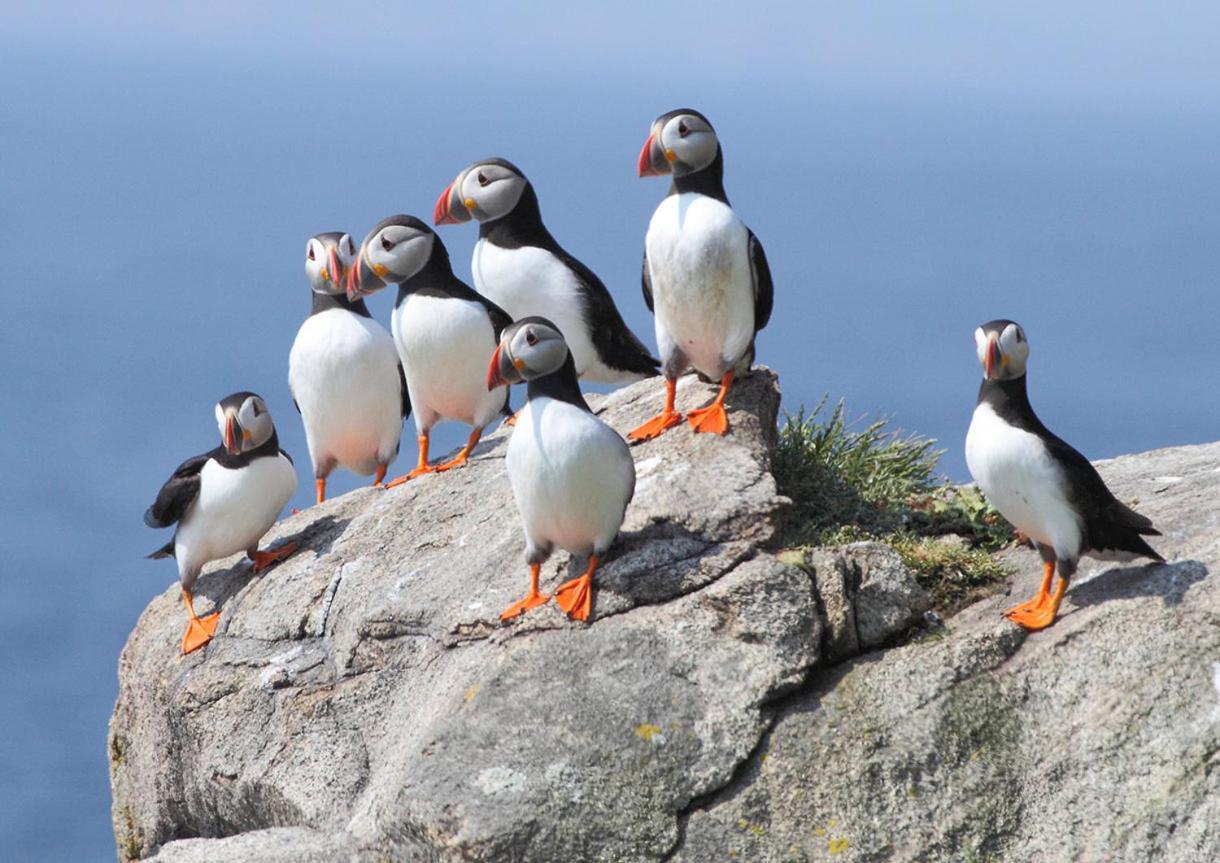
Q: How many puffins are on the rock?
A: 7